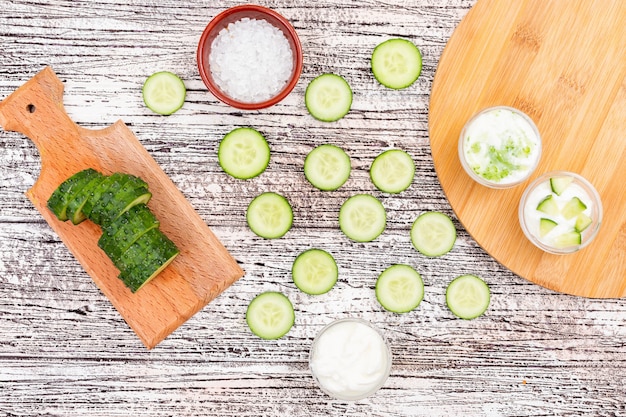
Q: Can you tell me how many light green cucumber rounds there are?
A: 13